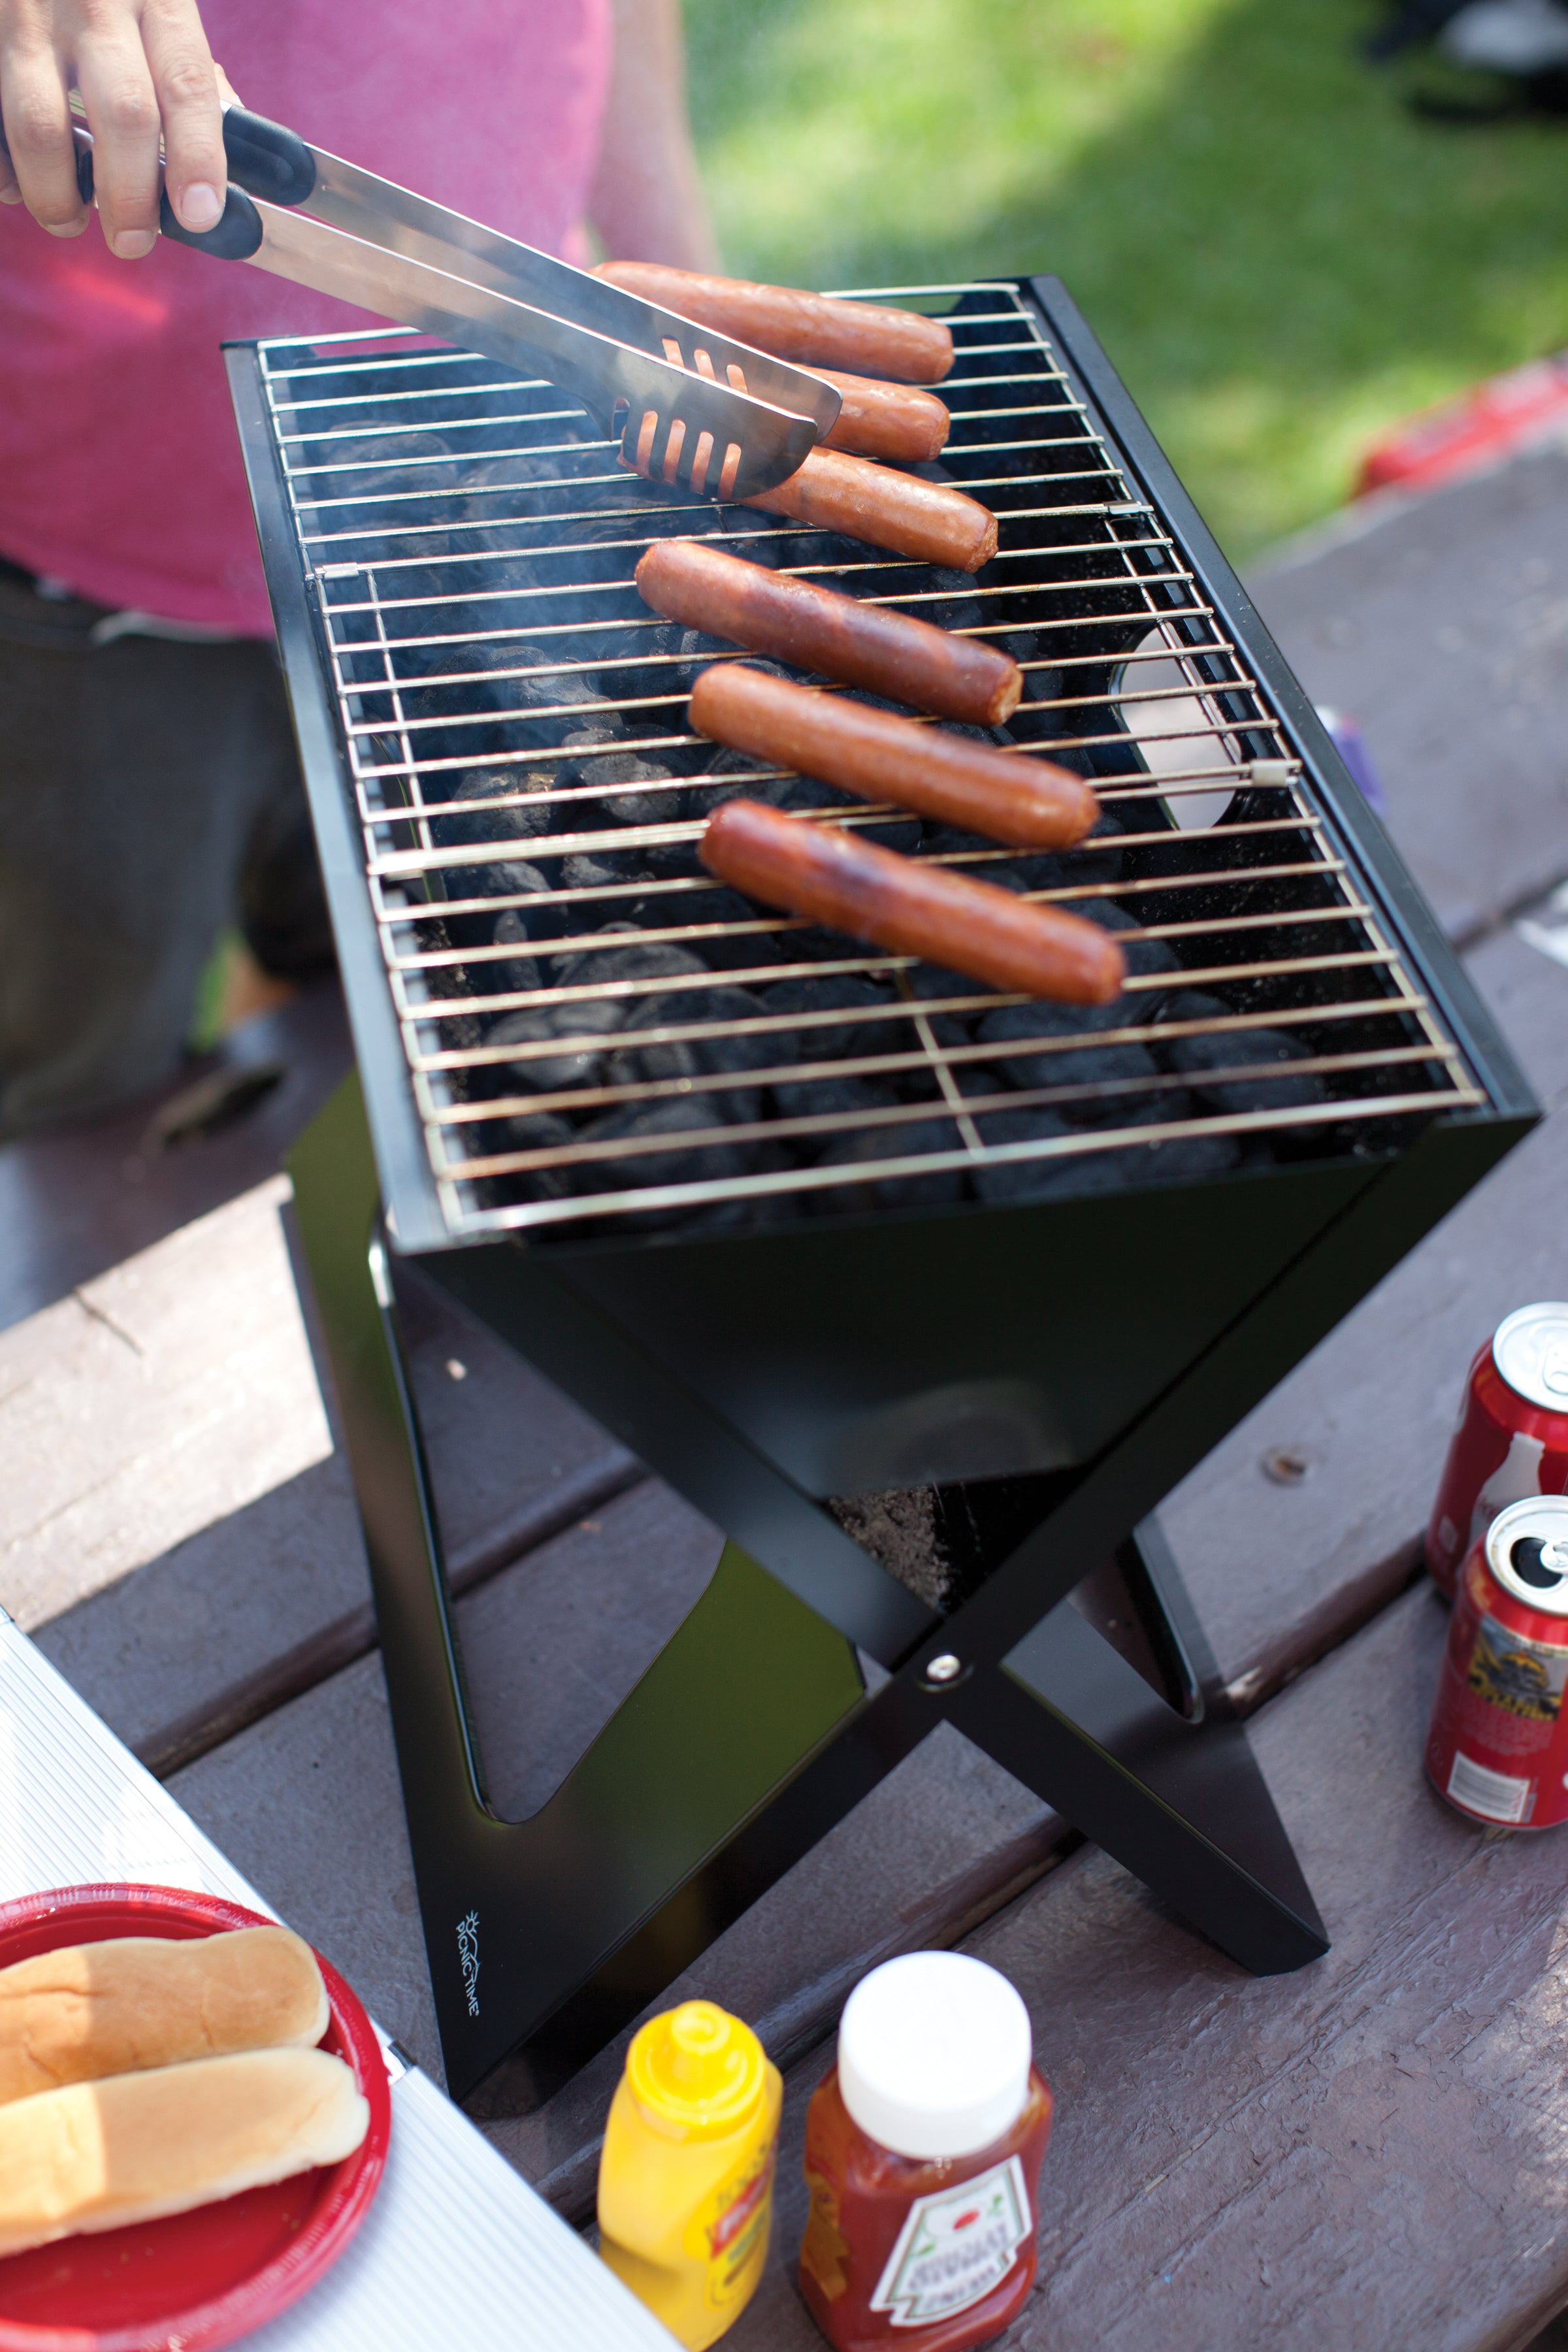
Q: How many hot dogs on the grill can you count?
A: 6